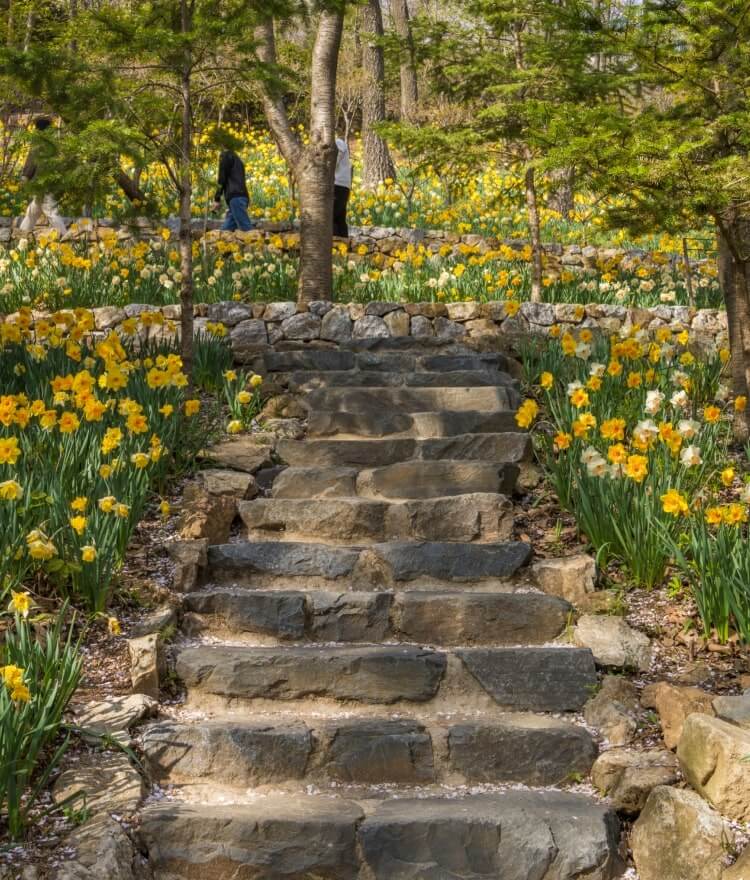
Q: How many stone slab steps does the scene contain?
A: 13